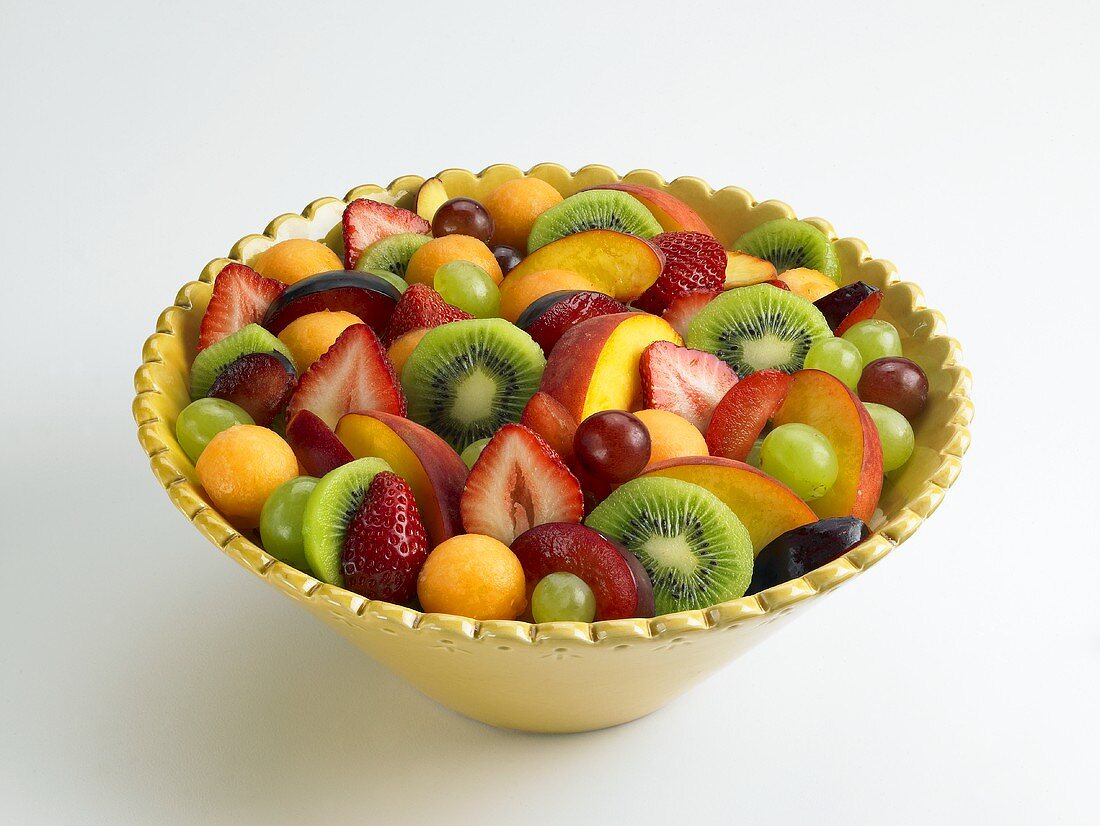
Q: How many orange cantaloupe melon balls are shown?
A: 10